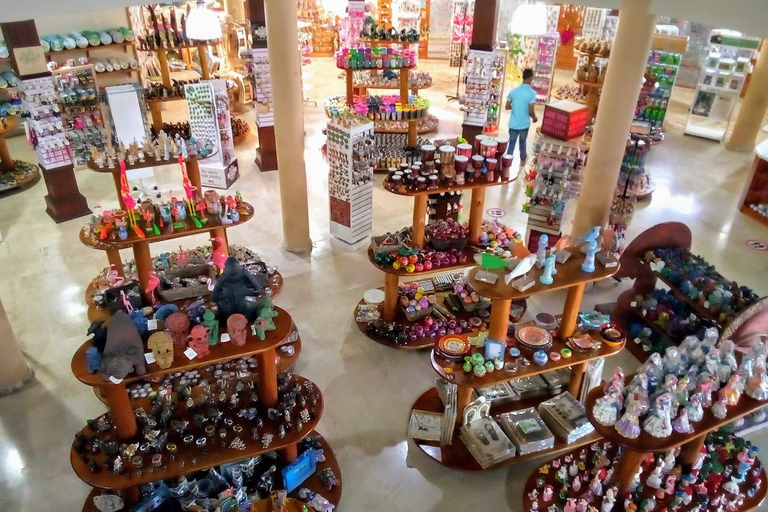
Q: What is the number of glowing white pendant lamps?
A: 2